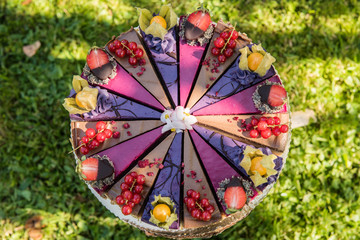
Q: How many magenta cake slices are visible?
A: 5